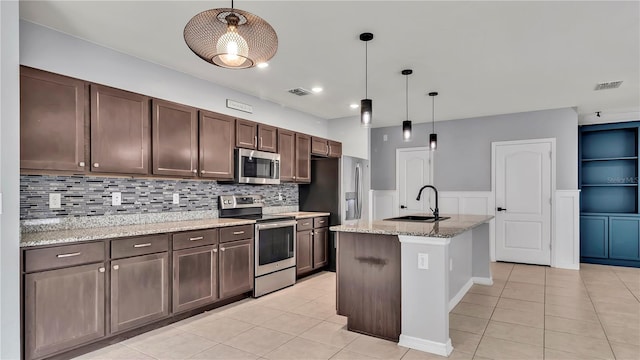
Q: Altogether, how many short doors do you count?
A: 4